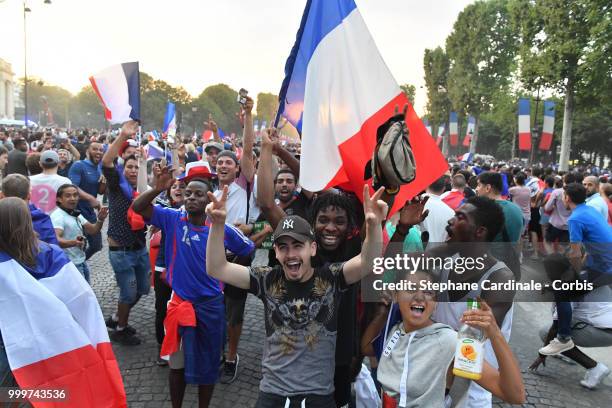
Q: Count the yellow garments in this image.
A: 0